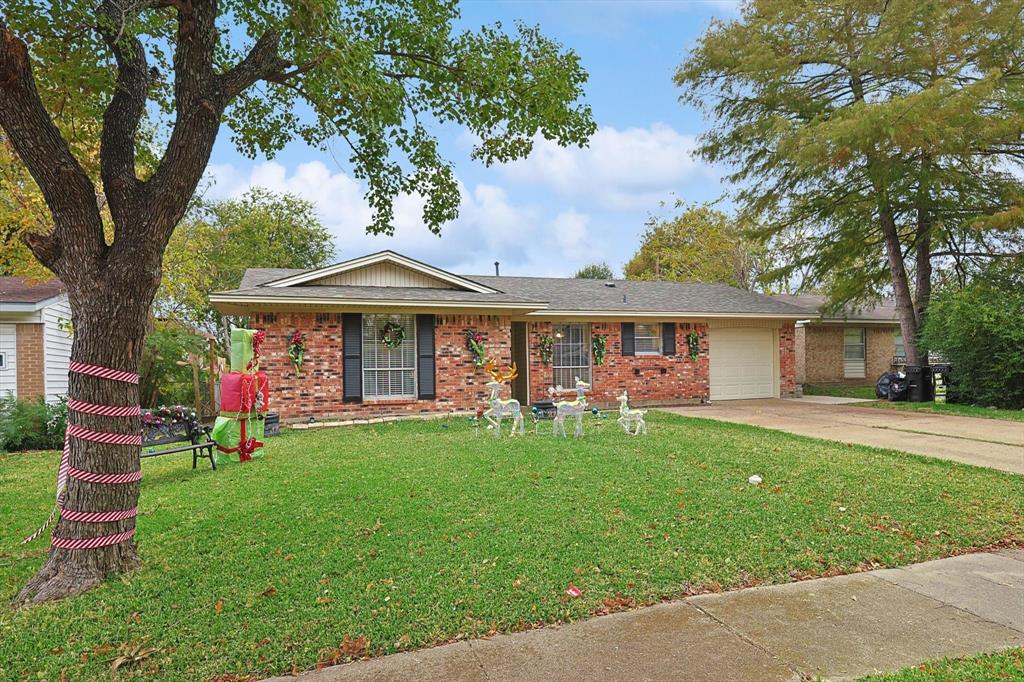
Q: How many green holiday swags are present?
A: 5